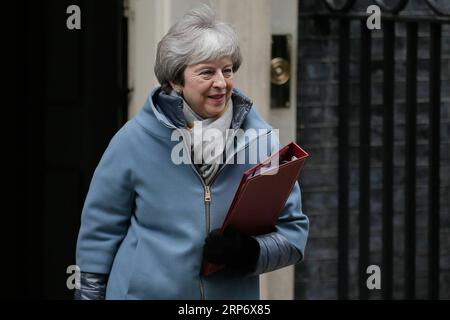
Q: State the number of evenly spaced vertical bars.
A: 5